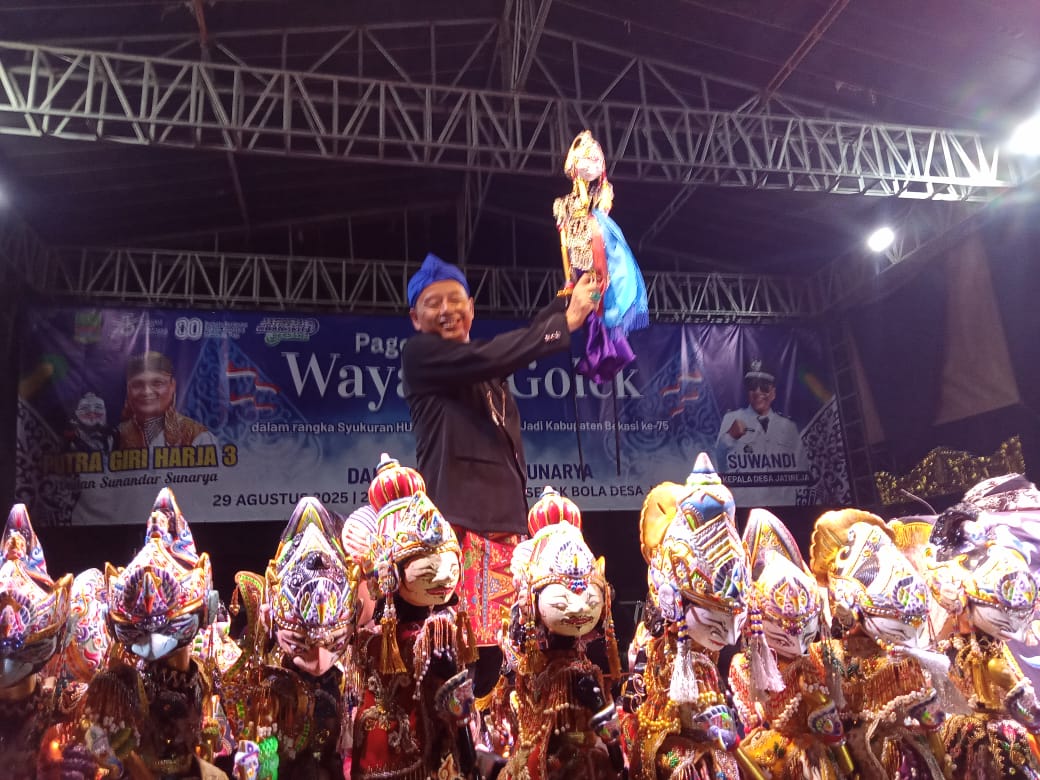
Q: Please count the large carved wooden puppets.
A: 10